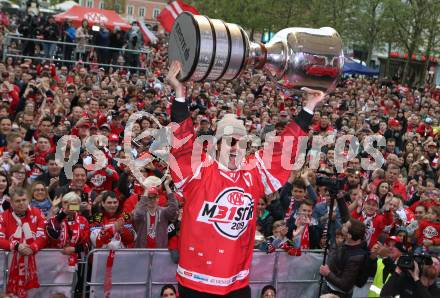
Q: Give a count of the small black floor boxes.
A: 0